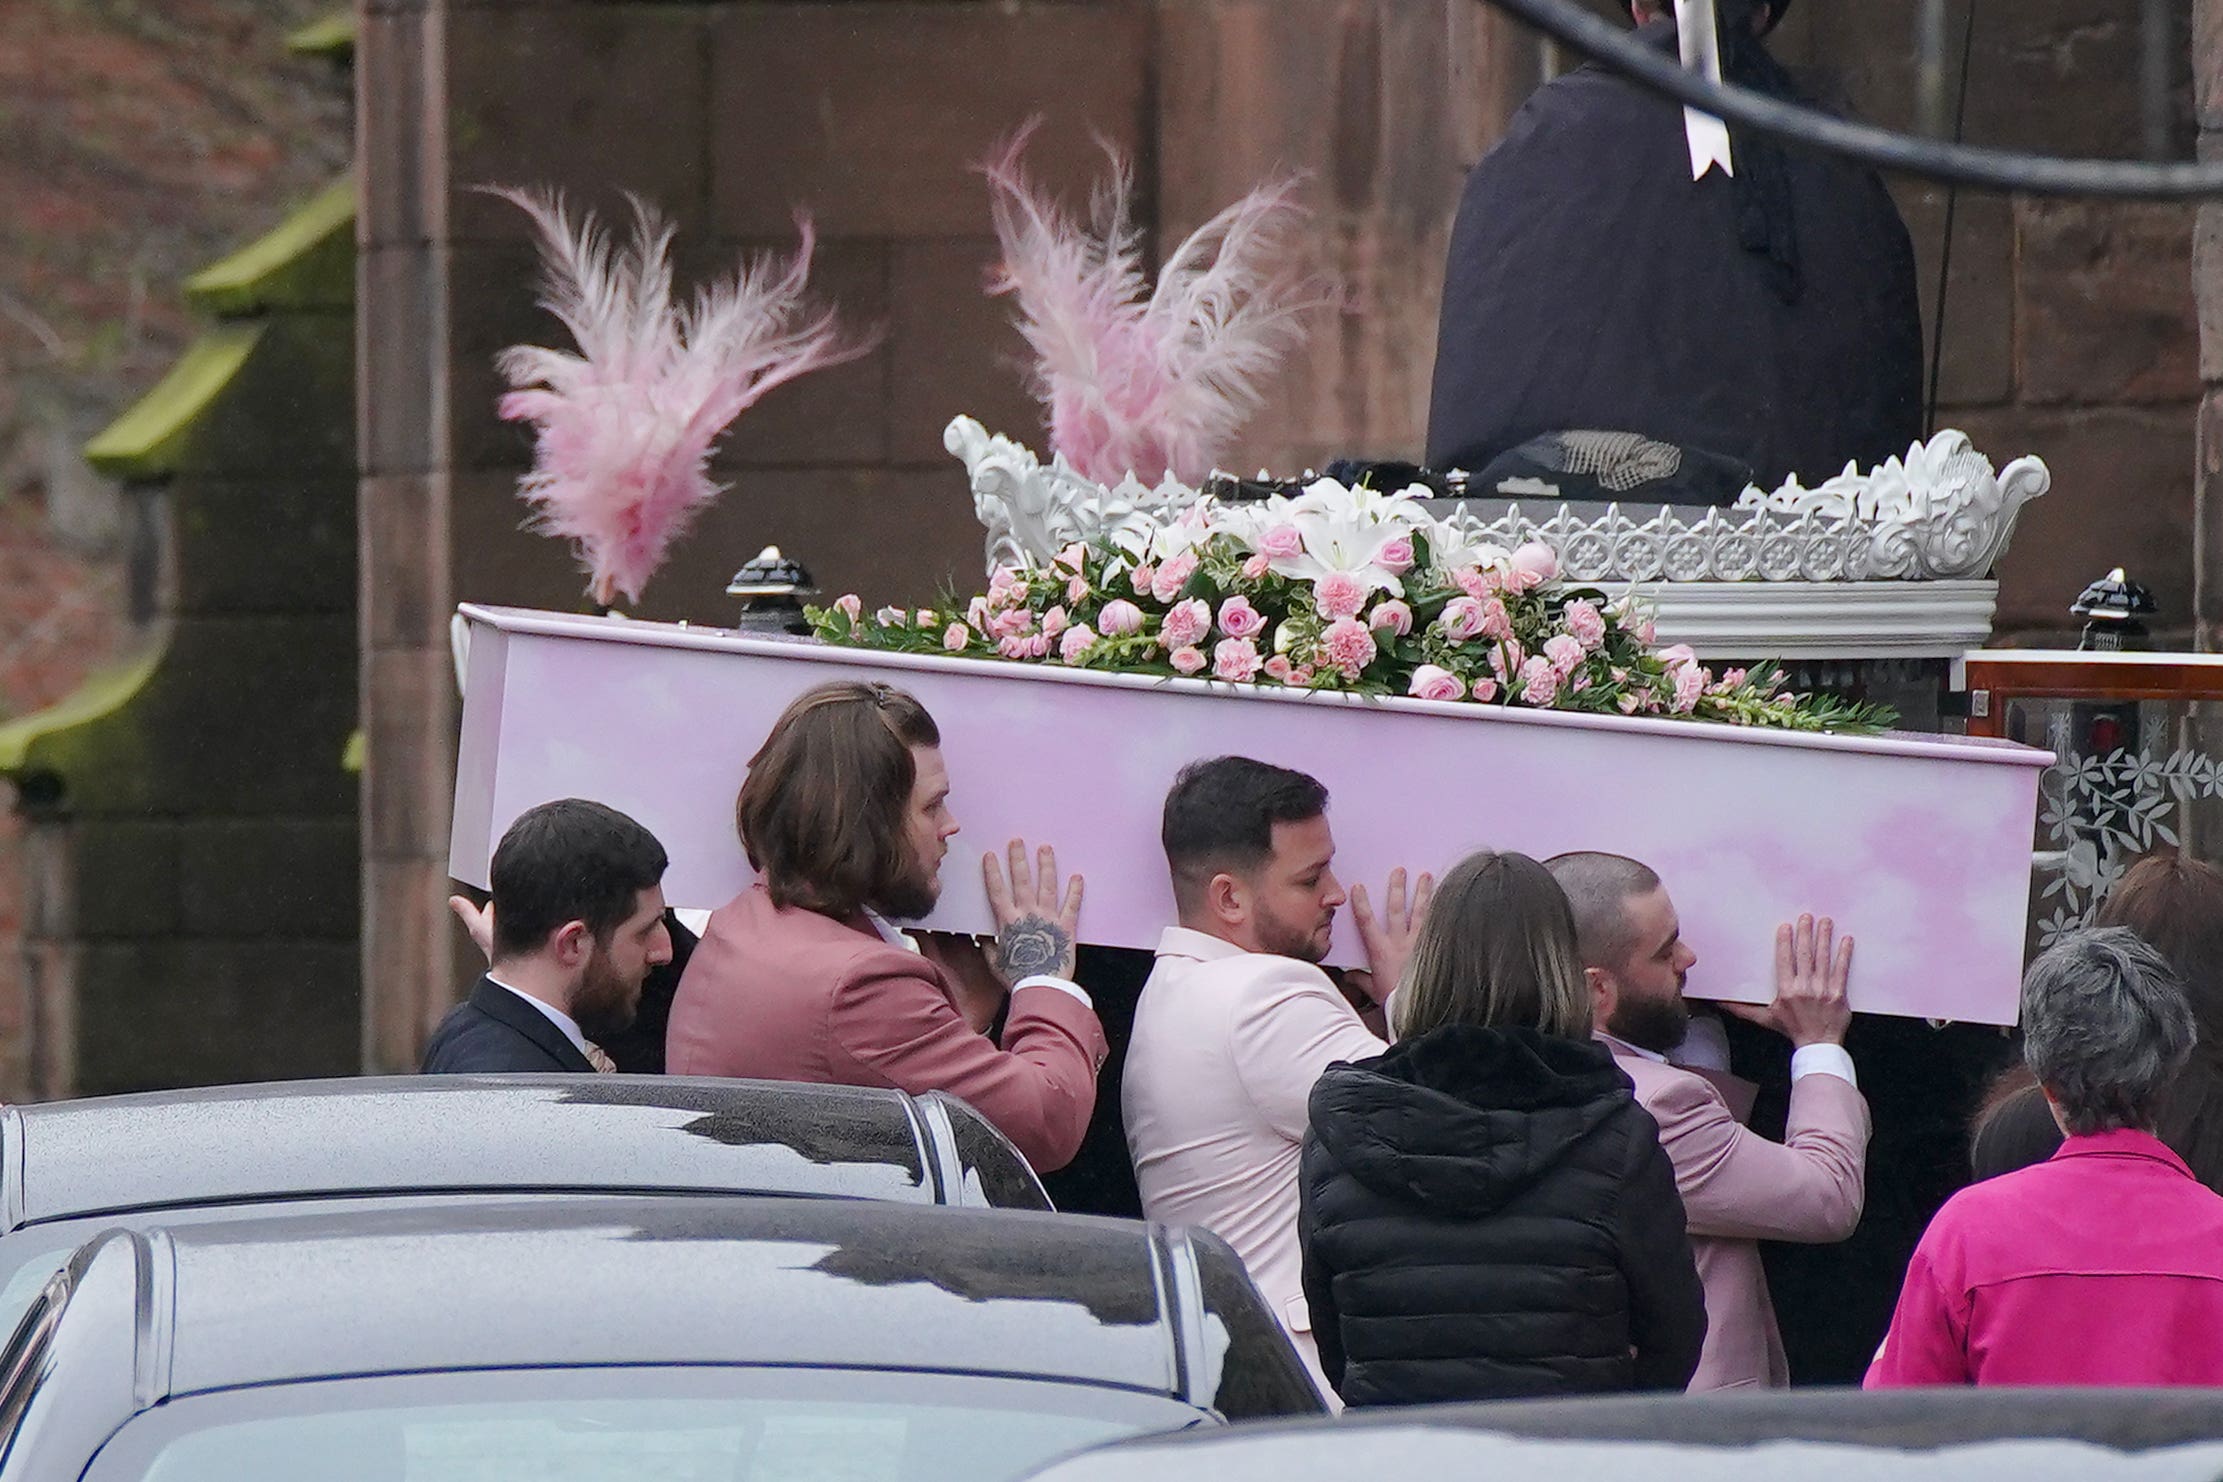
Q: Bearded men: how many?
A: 4